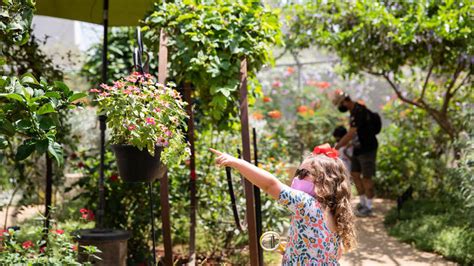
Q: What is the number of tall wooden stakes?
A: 3